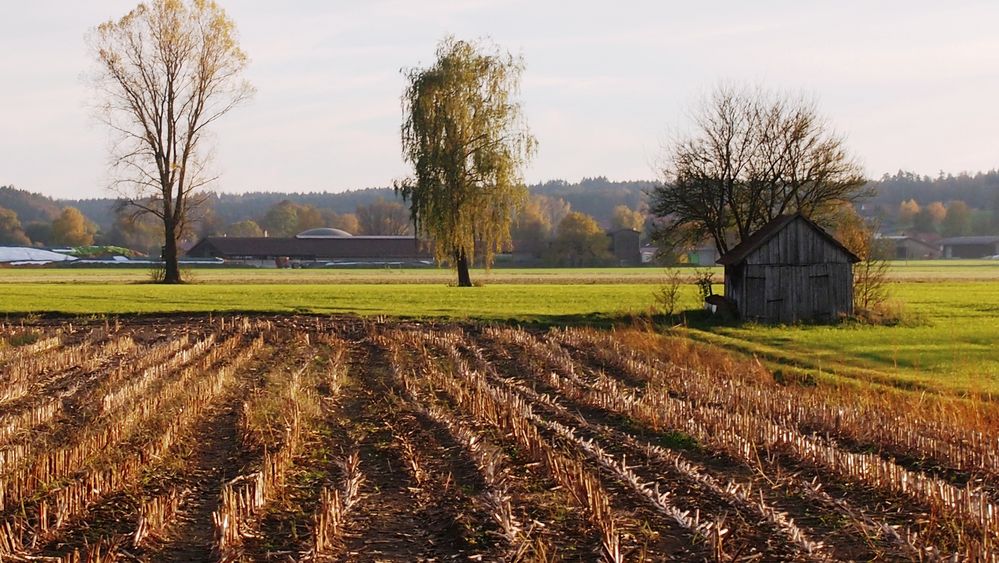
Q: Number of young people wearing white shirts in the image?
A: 0